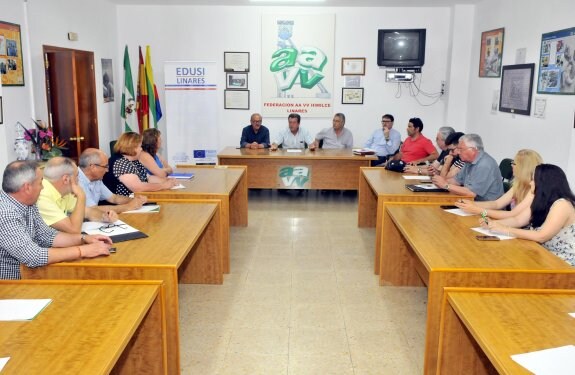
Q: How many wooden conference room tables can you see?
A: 7